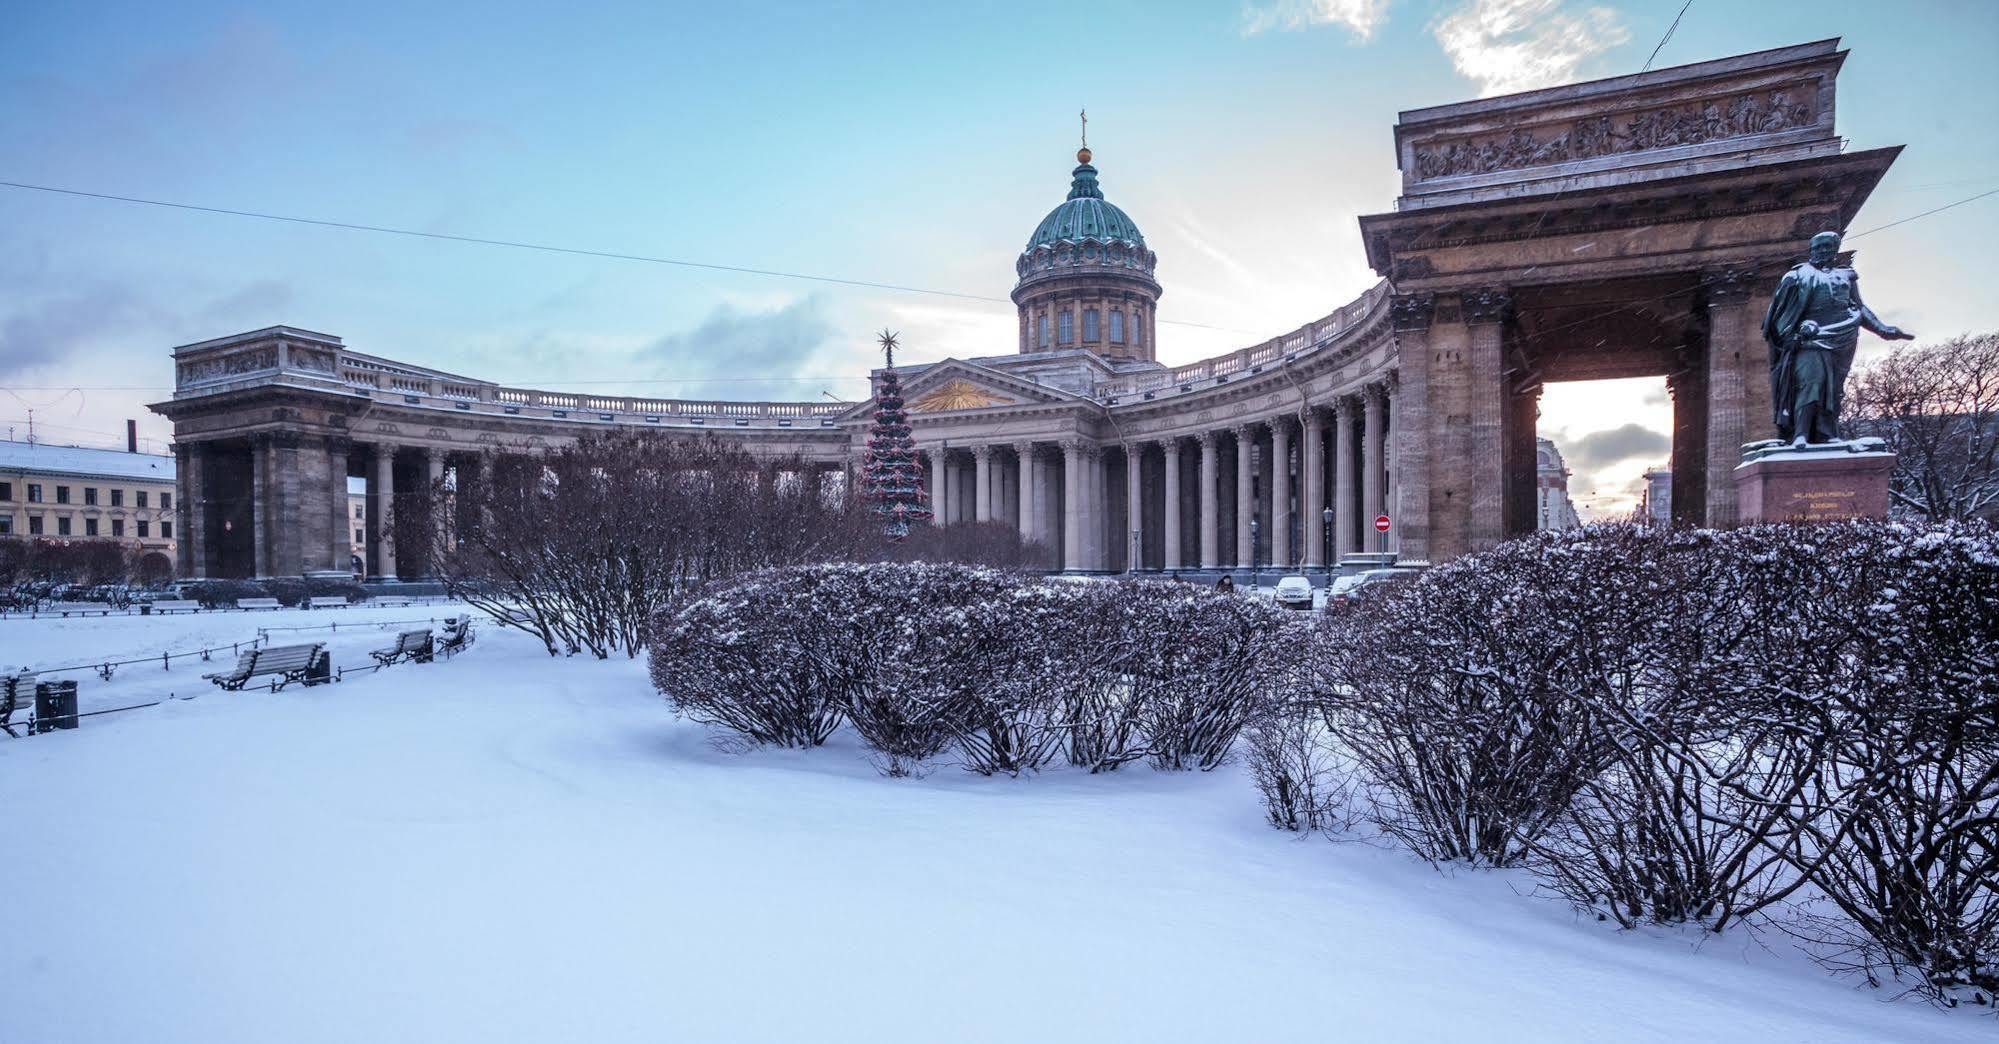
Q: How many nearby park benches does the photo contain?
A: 4